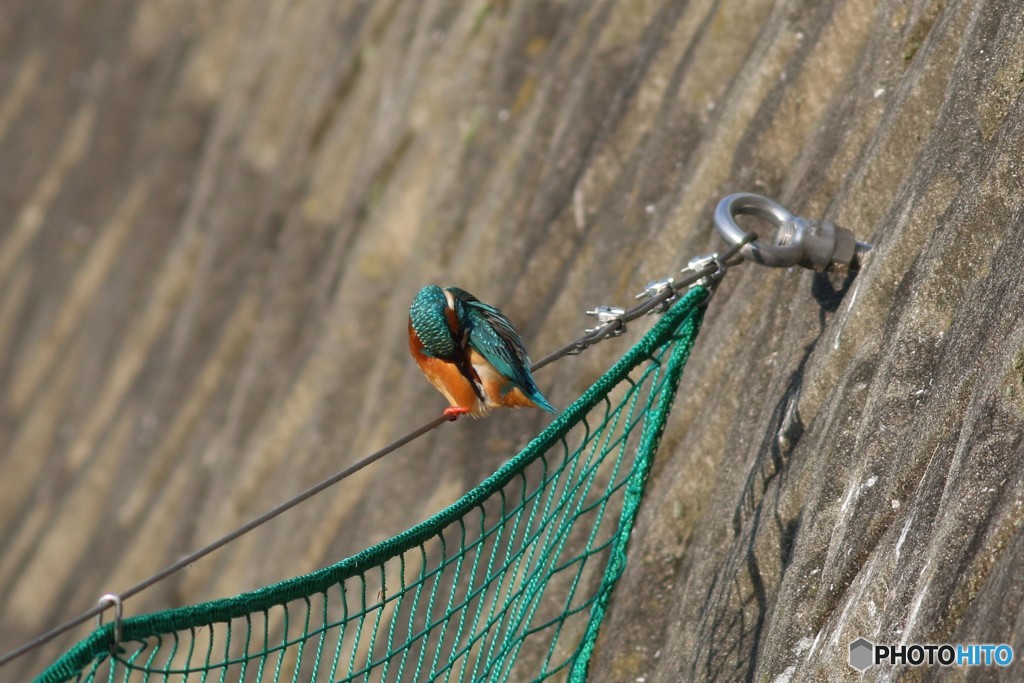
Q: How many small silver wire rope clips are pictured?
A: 3